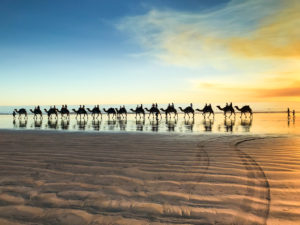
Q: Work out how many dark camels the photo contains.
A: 15